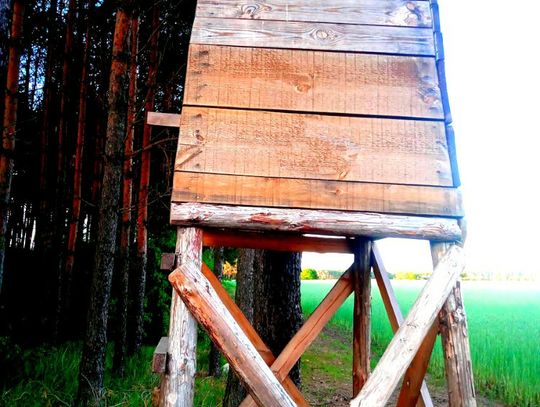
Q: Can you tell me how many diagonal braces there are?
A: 6